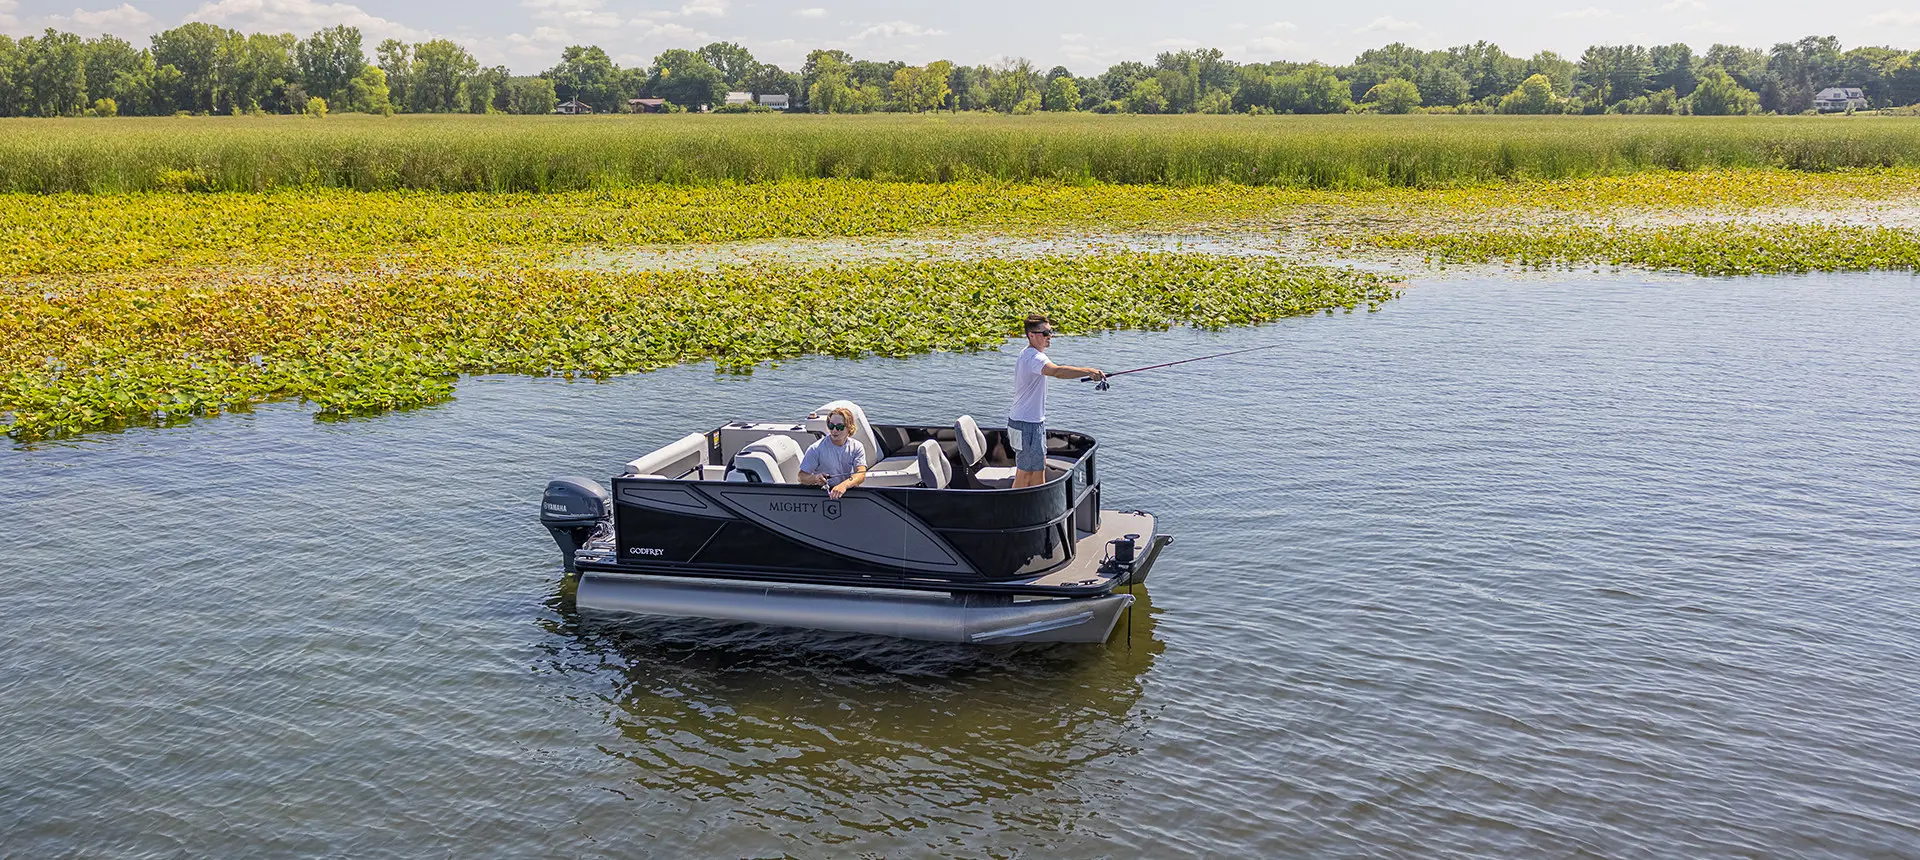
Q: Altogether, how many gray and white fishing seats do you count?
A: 2